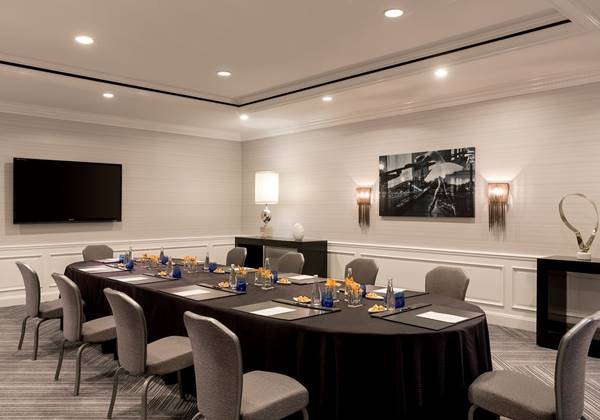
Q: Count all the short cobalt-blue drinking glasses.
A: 10